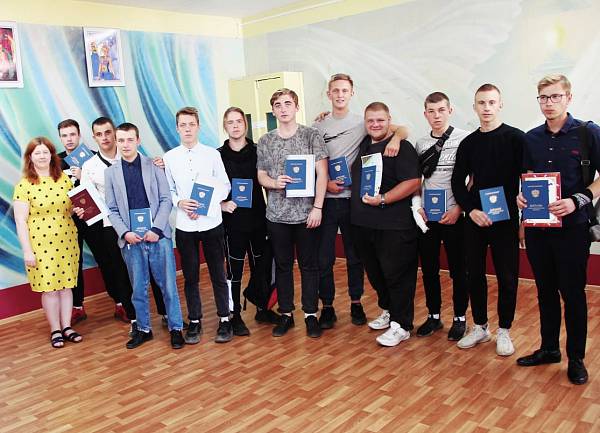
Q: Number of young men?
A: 11